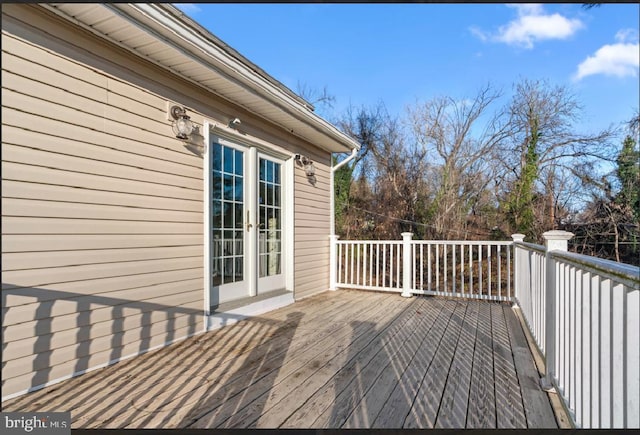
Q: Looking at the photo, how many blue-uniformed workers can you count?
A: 0